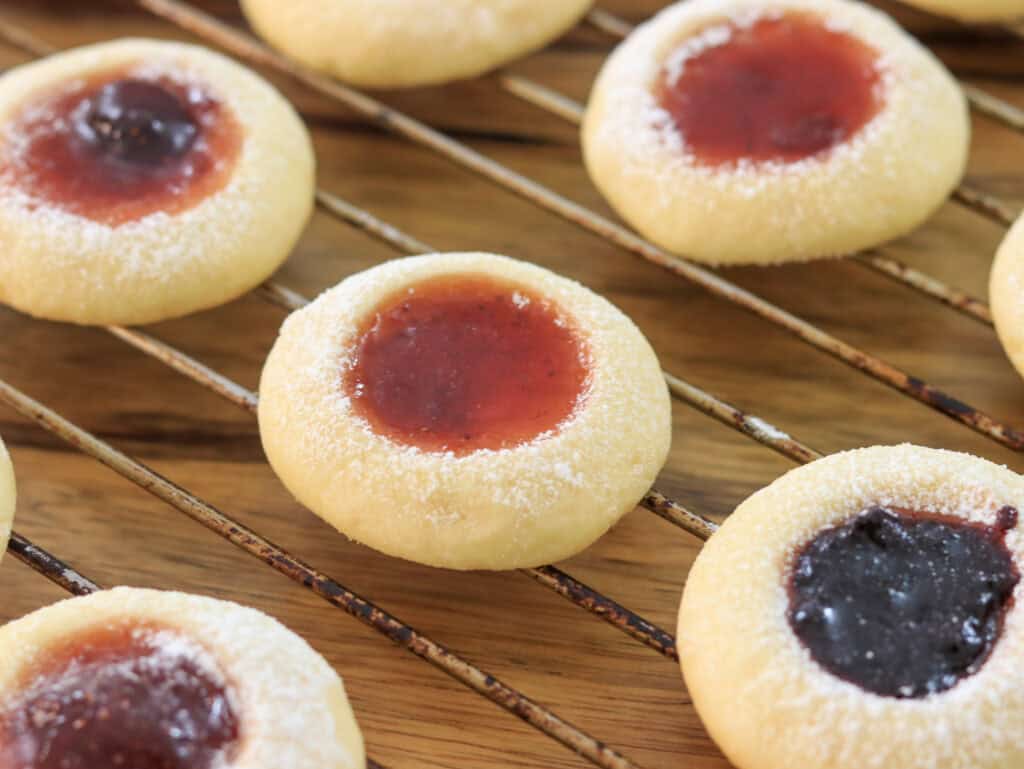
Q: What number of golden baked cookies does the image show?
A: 9